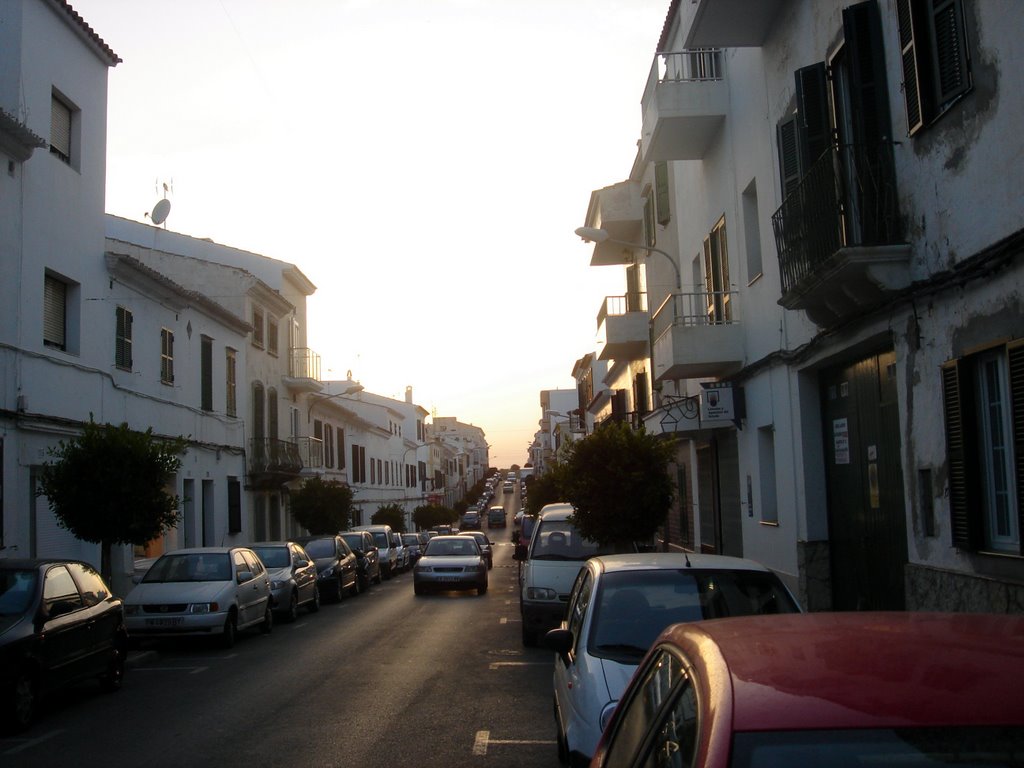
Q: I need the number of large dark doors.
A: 1